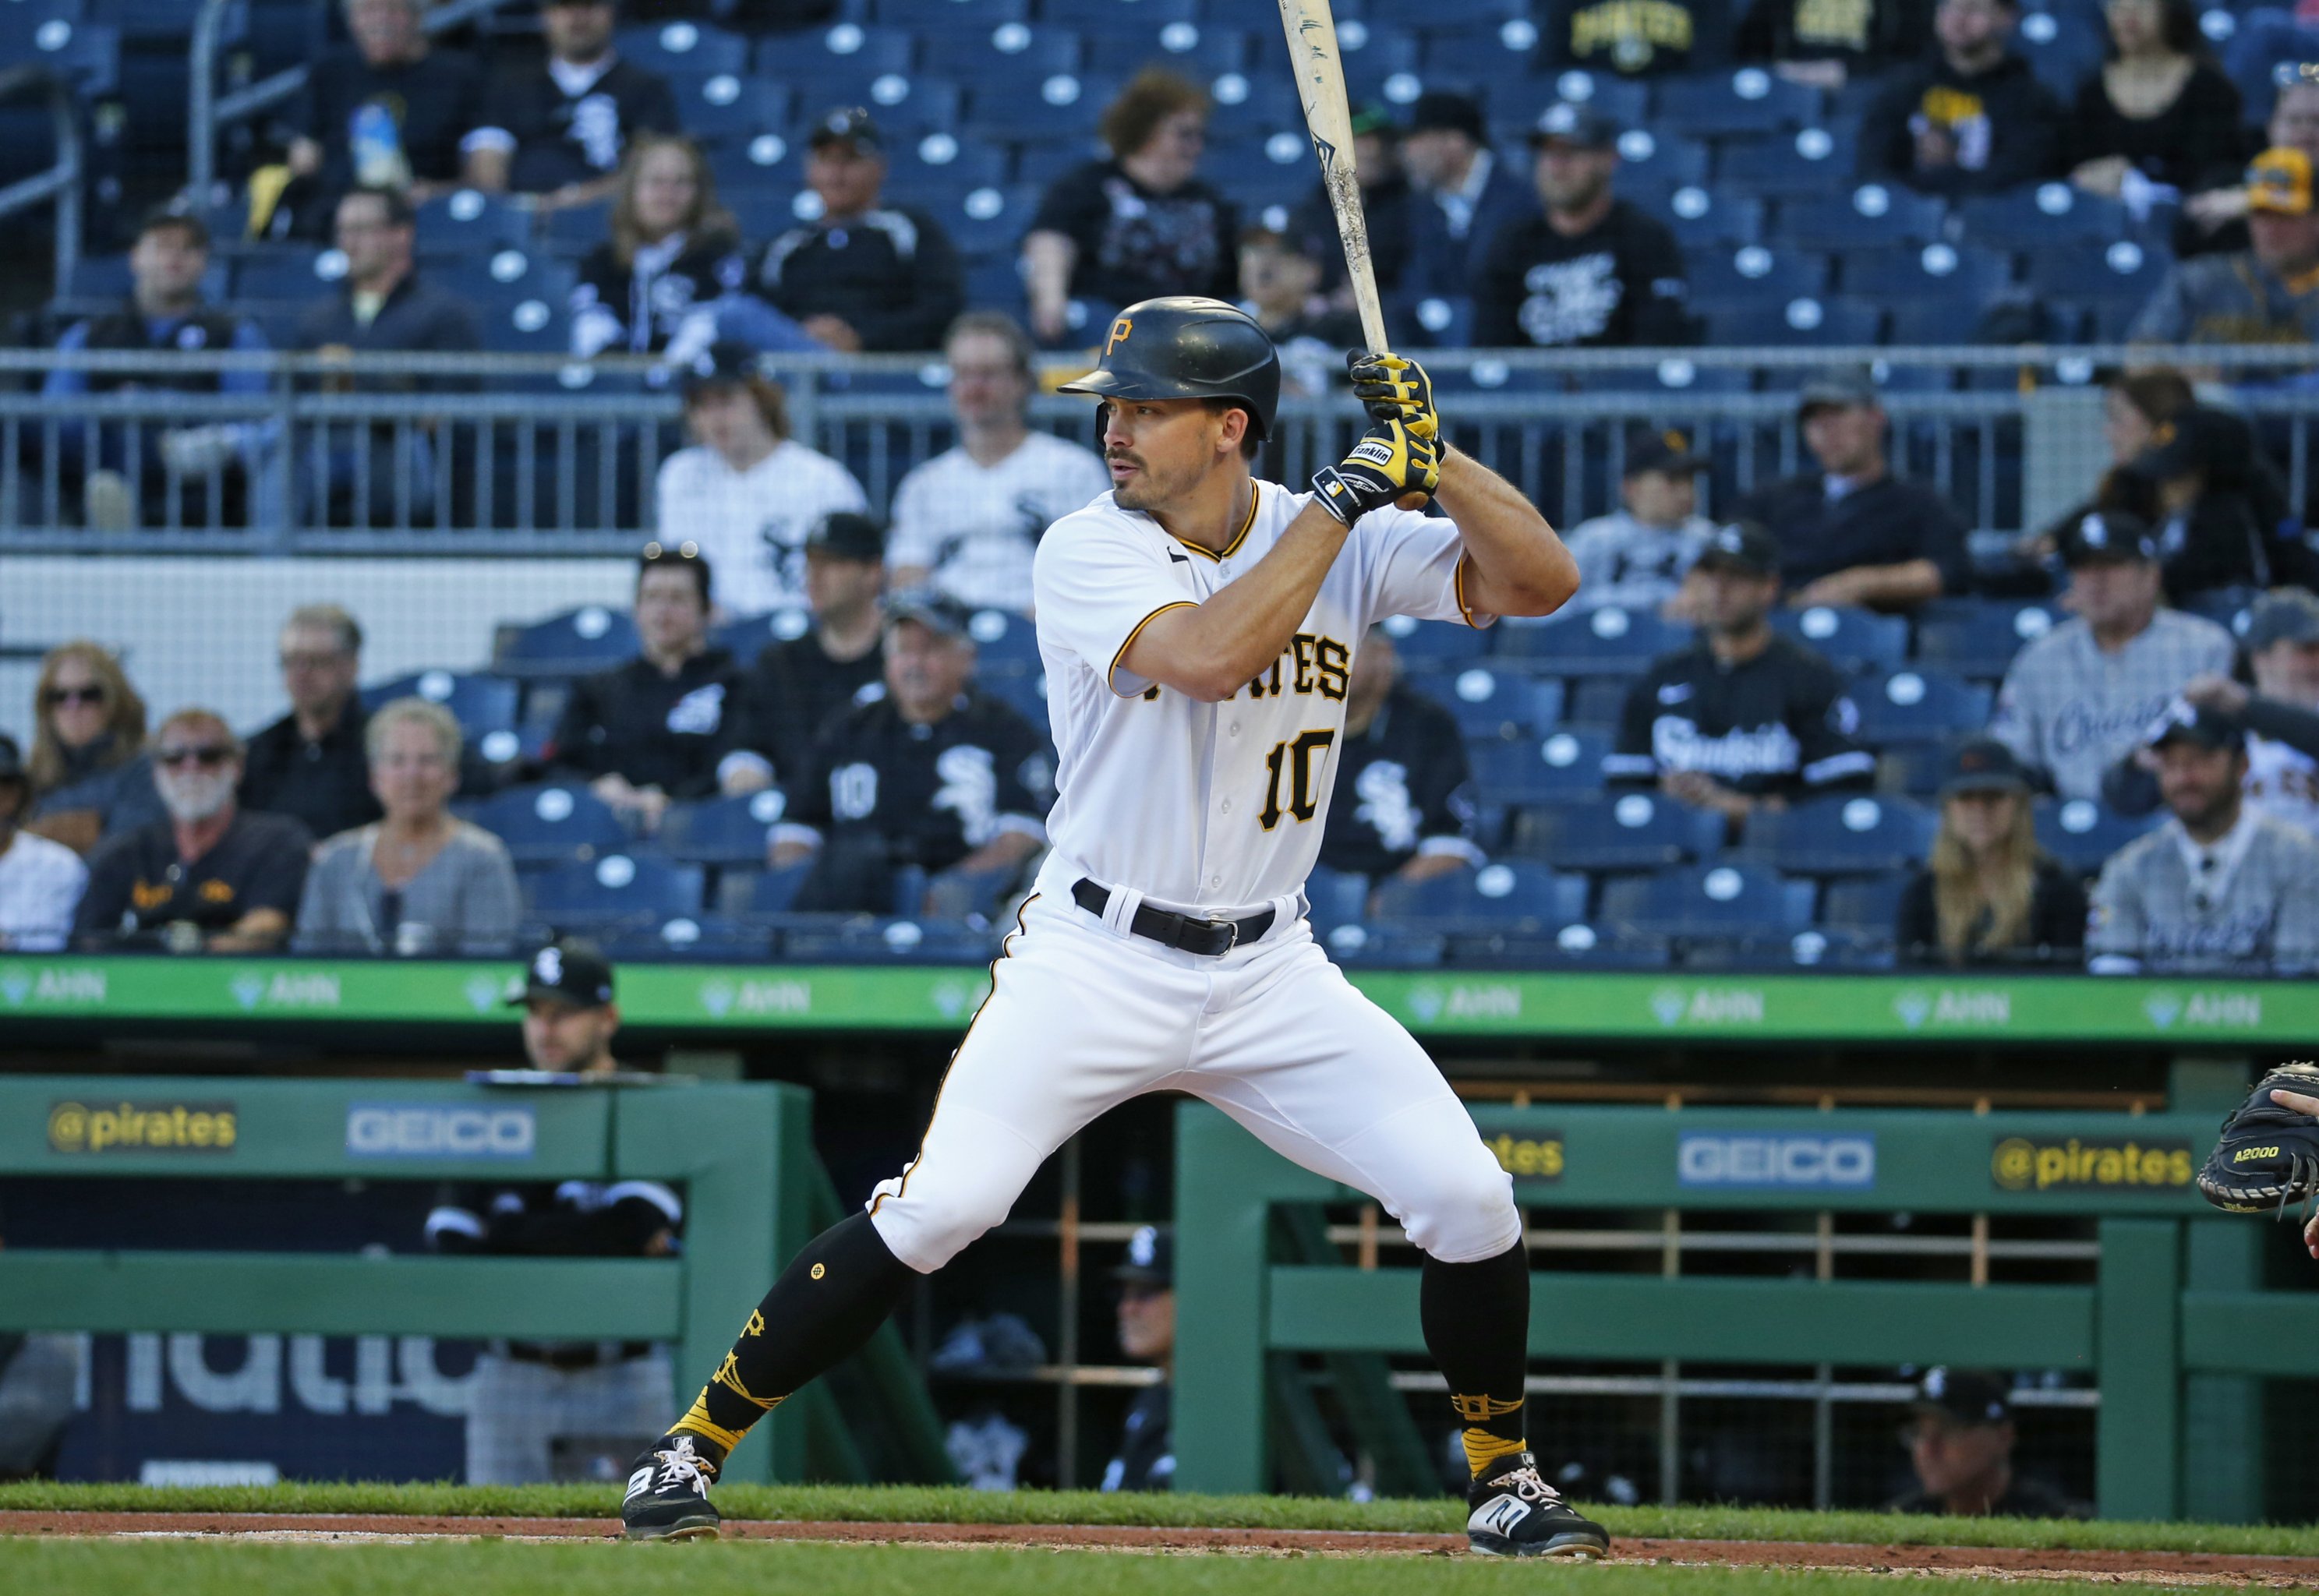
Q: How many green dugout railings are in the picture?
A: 2